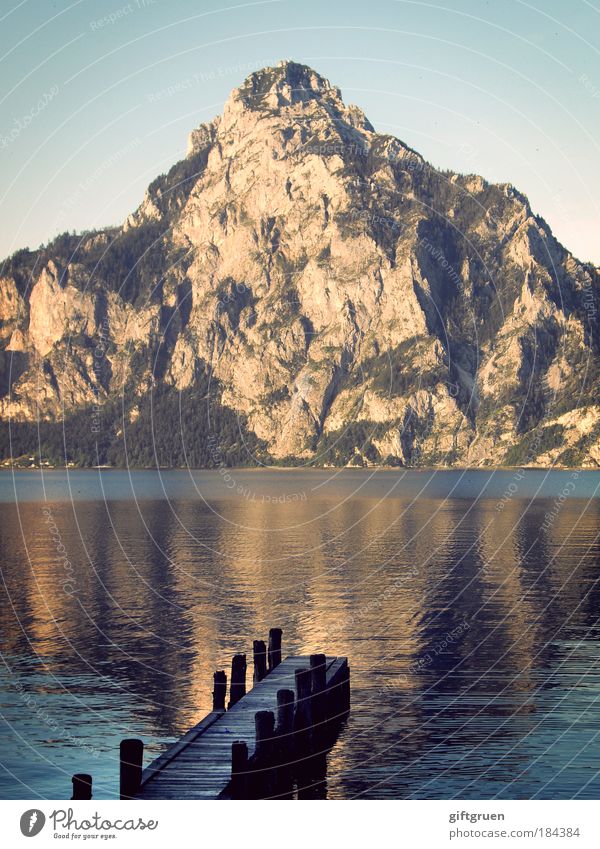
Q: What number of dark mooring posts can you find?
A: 11